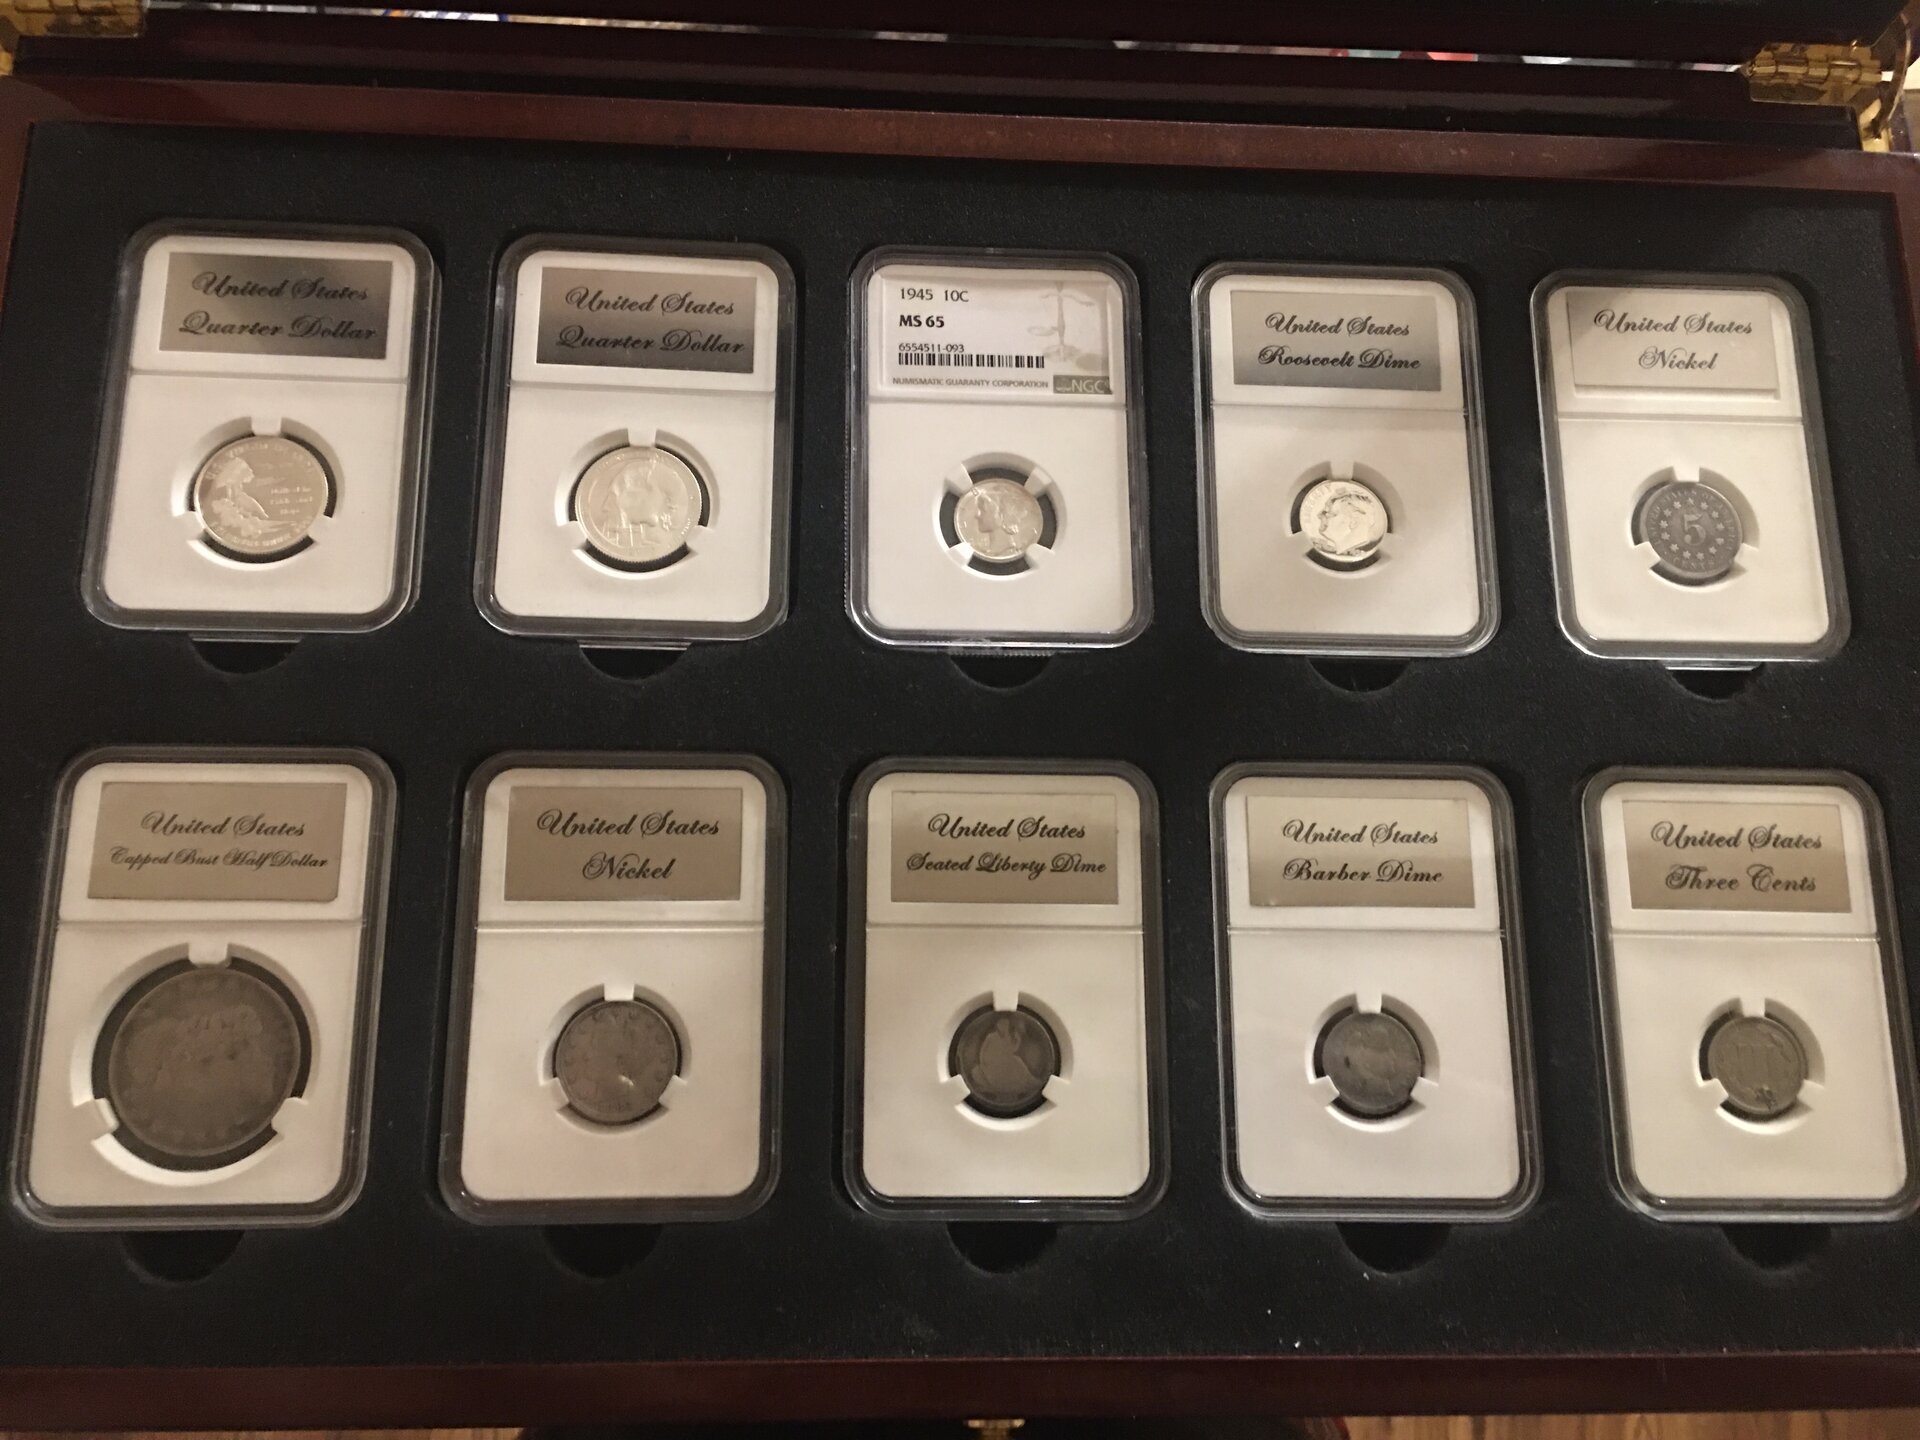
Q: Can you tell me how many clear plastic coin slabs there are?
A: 10